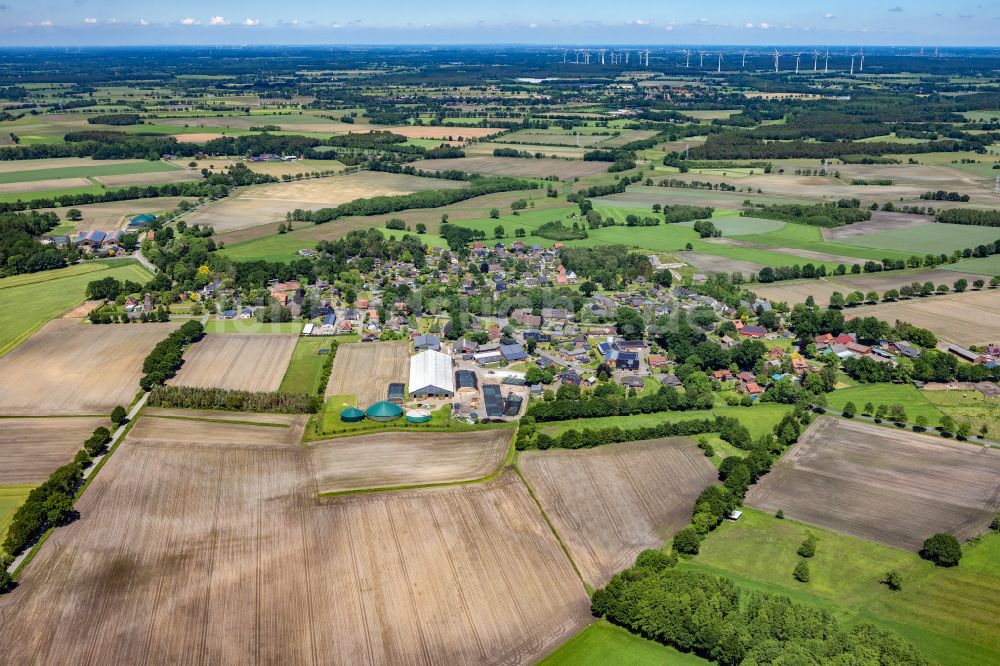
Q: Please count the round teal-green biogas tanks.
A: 4